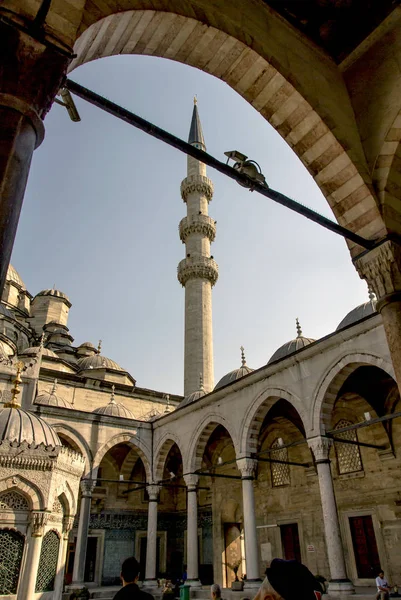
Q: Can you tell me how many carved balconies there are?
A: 3